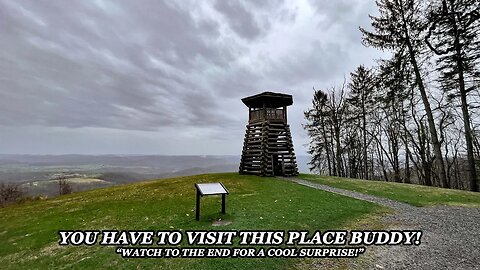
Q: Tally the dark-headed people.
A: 0